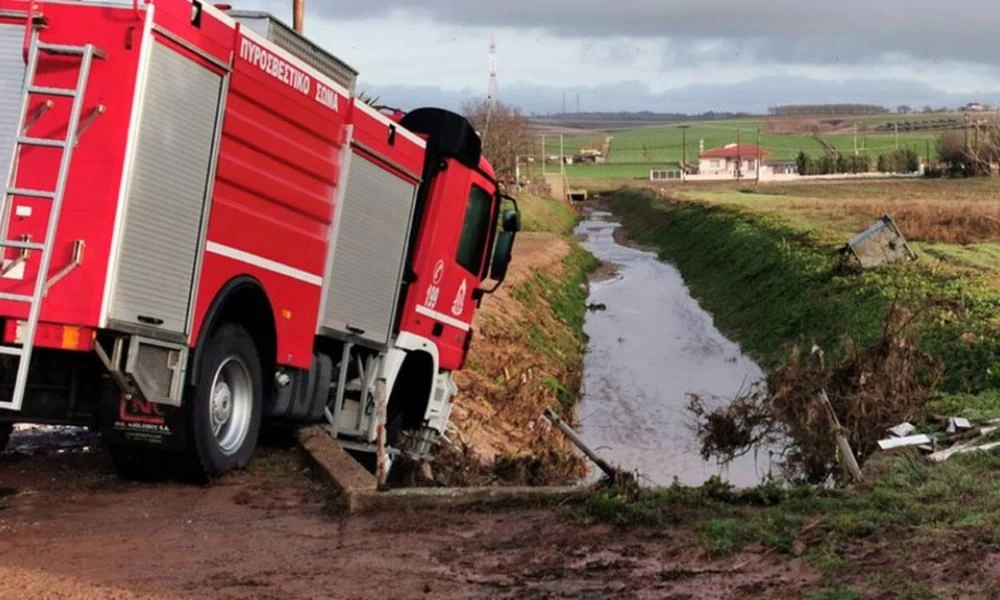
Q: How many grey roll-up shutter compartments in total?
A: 3